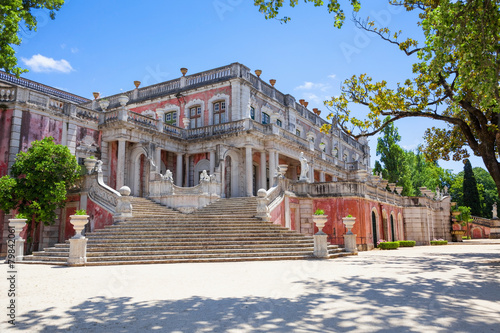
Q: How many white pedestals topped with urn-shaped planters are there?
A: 4